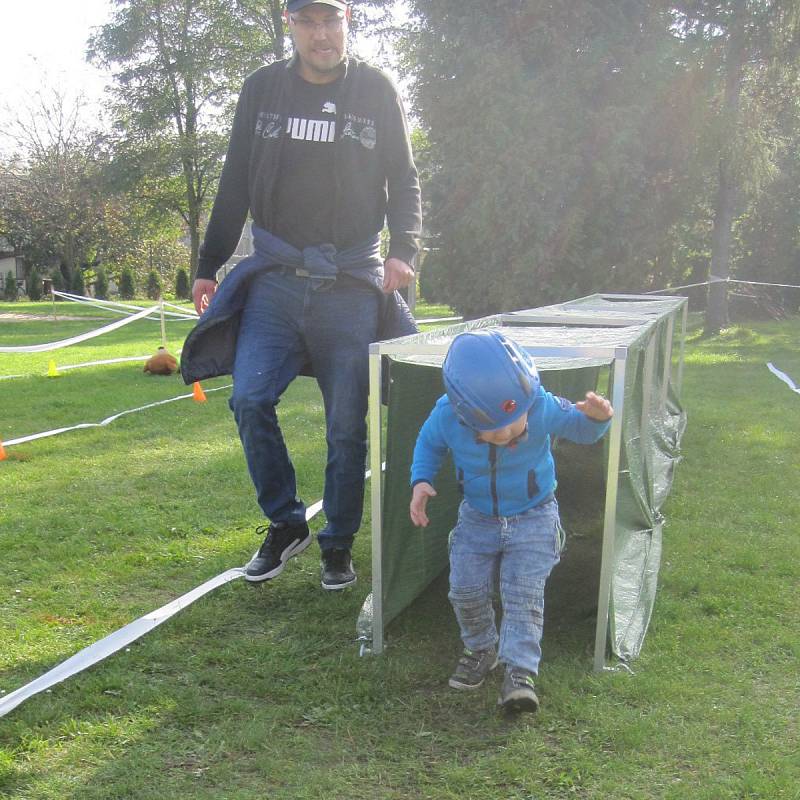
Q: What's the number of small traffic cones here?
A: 3